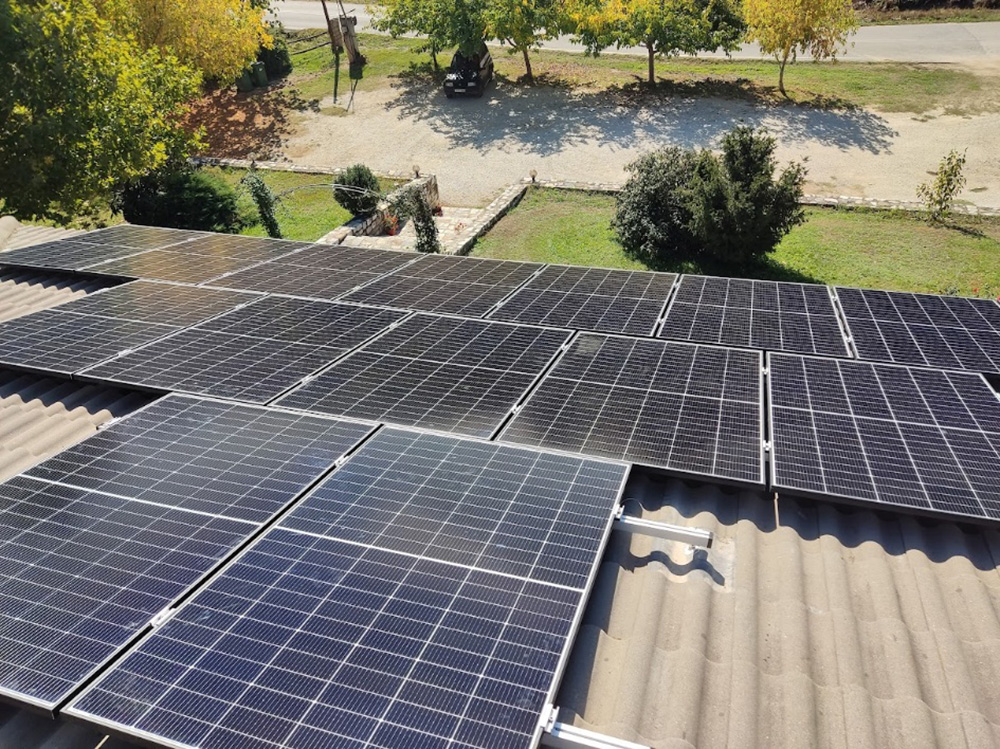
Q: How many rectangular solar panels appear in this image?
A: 14